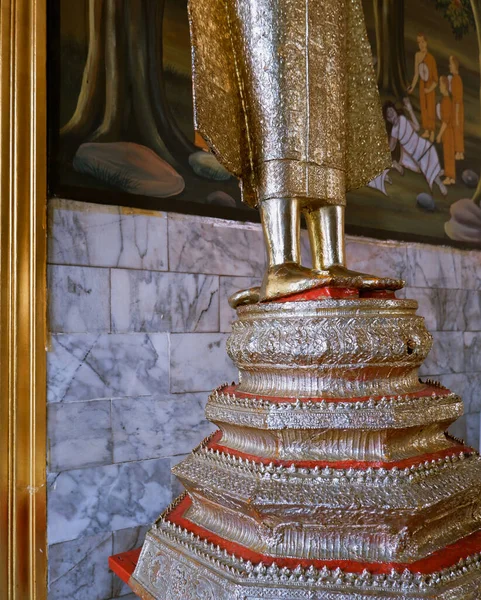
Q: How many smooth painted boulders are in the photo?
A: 6